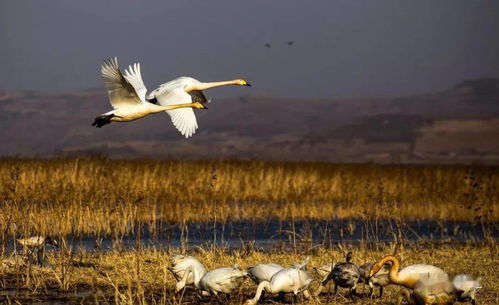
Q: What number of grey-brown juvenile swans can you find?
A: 2